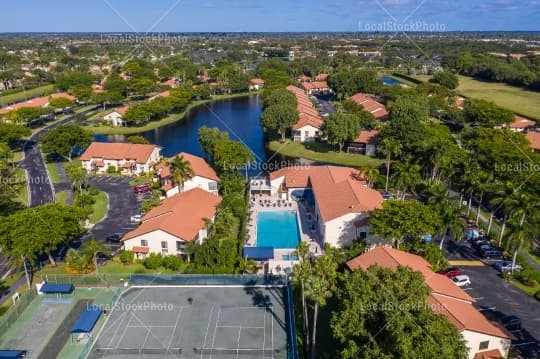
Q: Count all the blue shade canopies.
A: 4